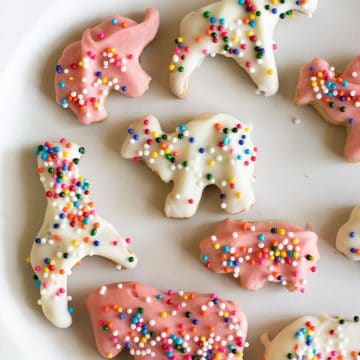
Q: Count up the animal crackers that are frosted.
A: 9